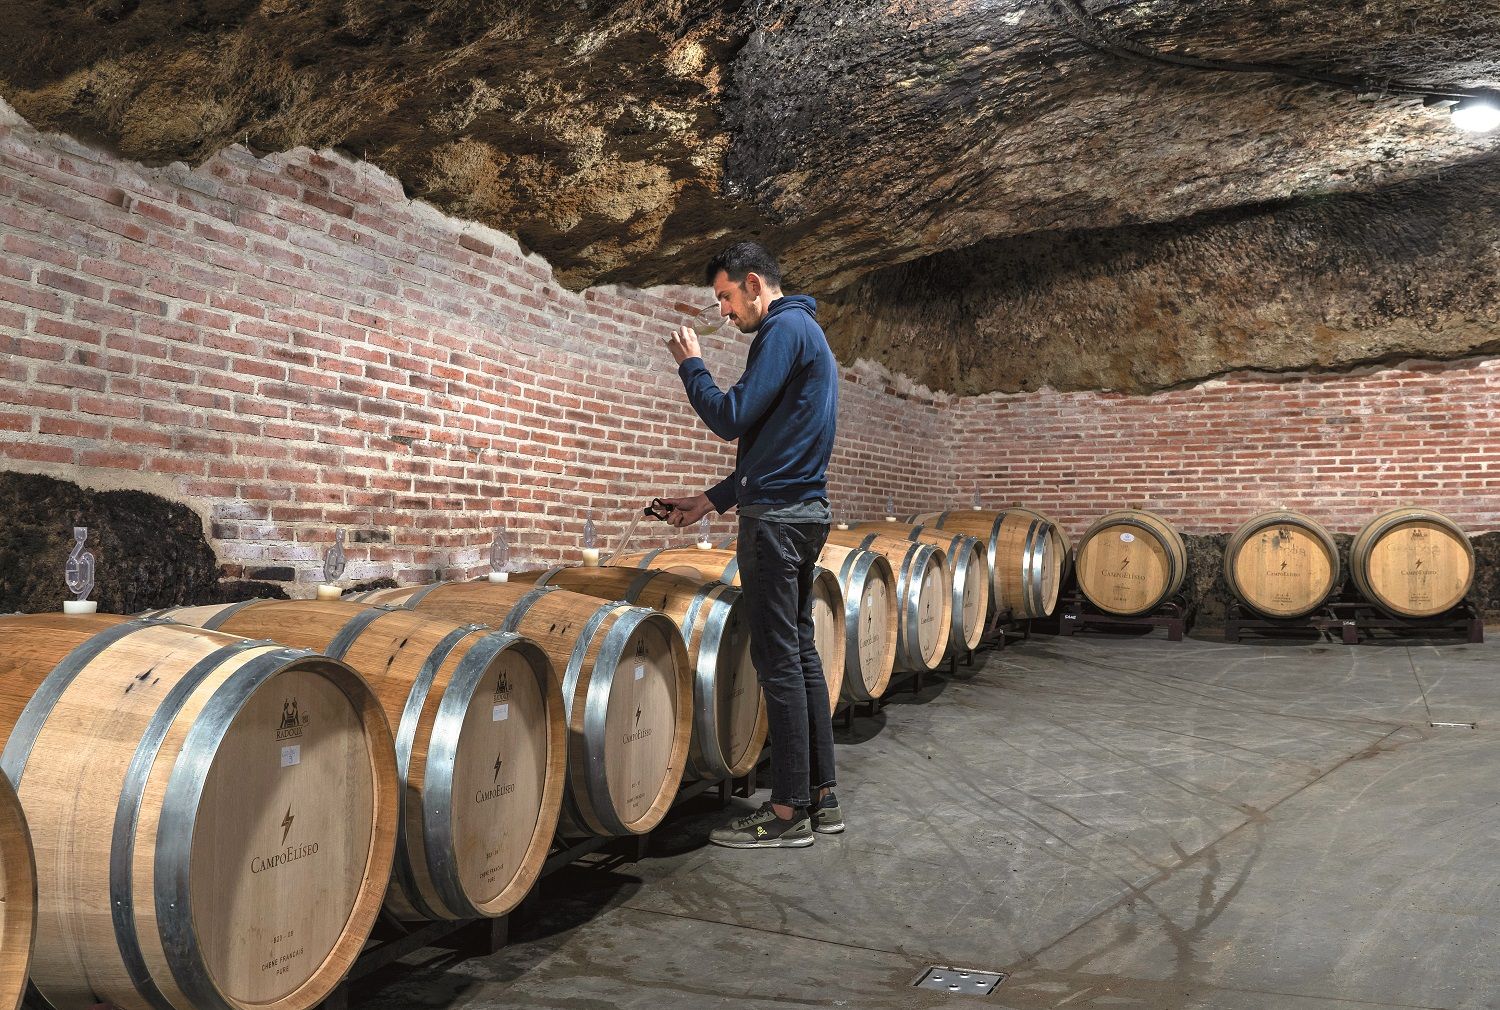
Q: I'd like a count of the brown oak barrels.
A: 14